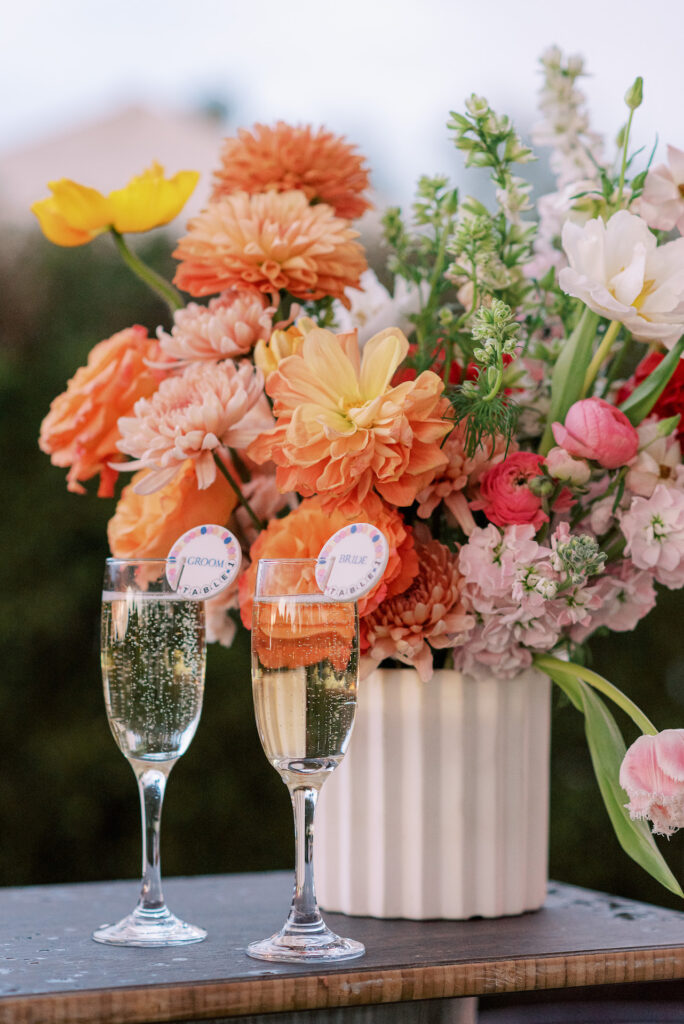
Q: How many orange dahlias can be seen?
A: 3